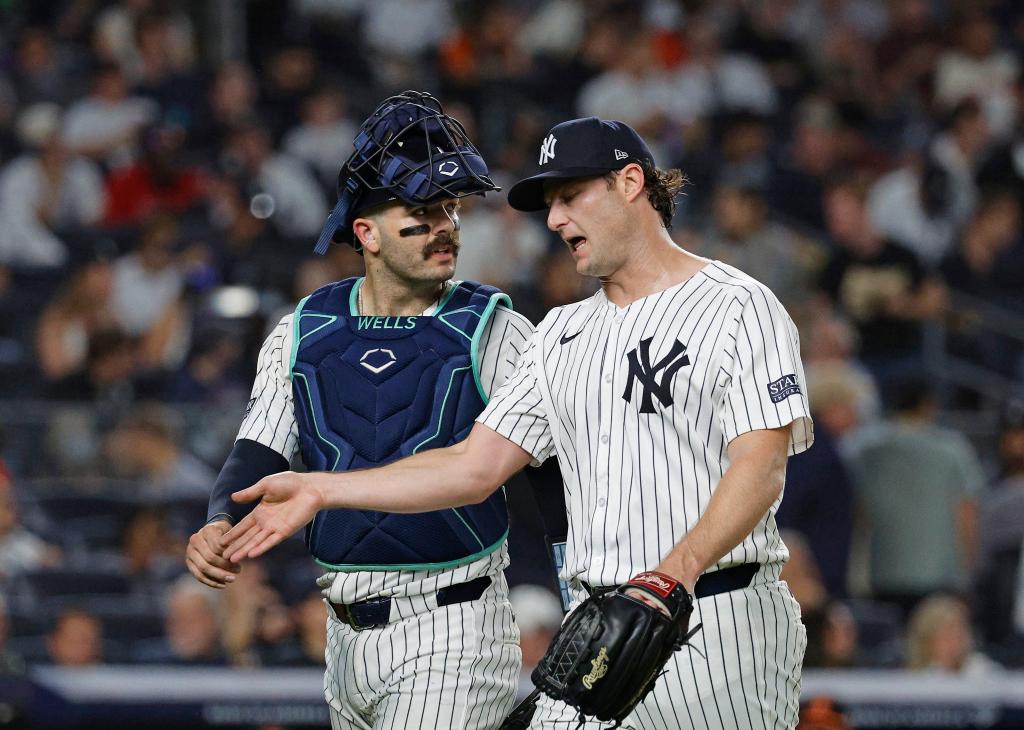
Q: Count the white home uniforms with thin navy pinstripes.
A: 2